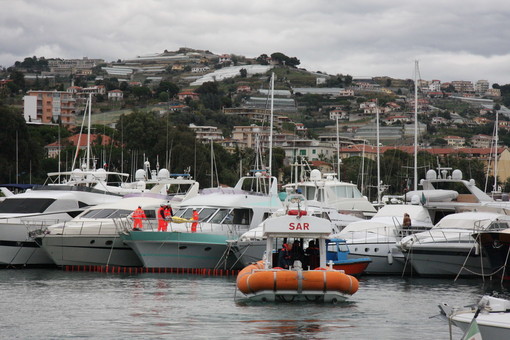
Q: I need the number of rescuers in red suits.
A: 4